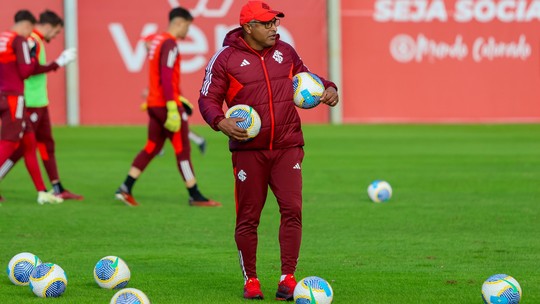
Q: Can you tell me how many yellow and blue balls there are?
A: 9